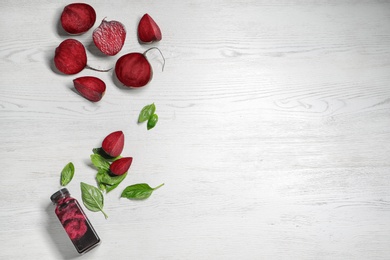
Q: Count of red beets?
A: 8